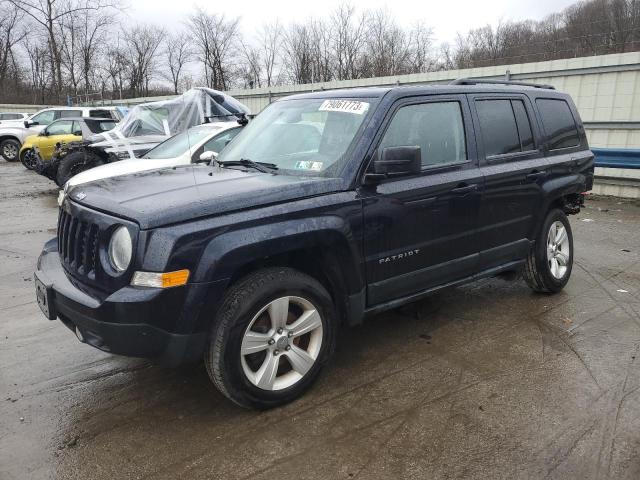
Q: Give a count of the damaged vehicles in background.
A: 1